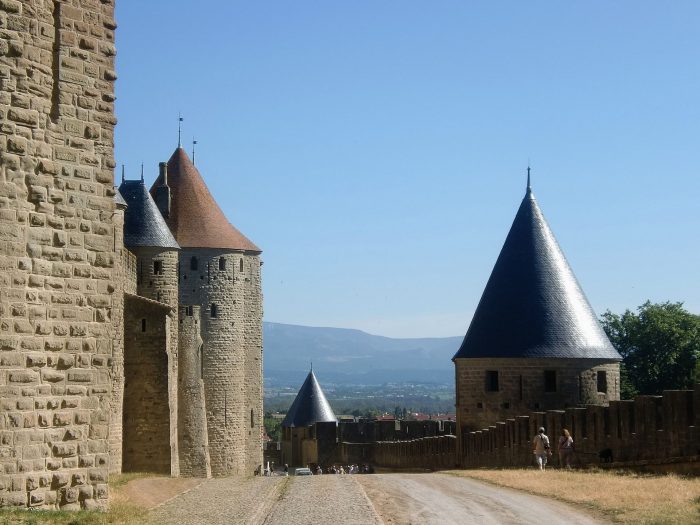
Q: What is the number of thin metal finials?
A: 6